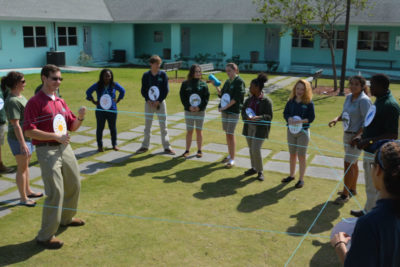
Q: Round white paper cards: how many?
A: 11